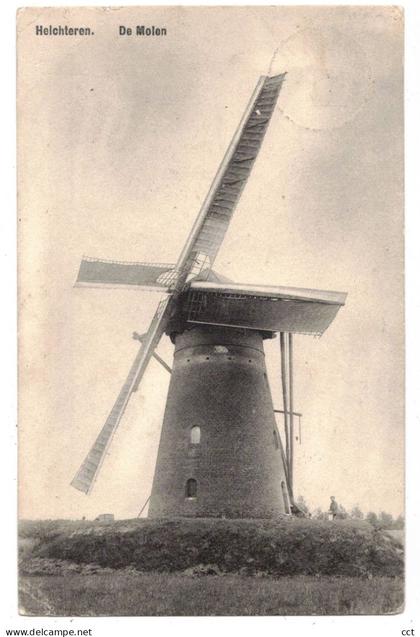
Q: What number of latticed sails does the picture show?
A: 4